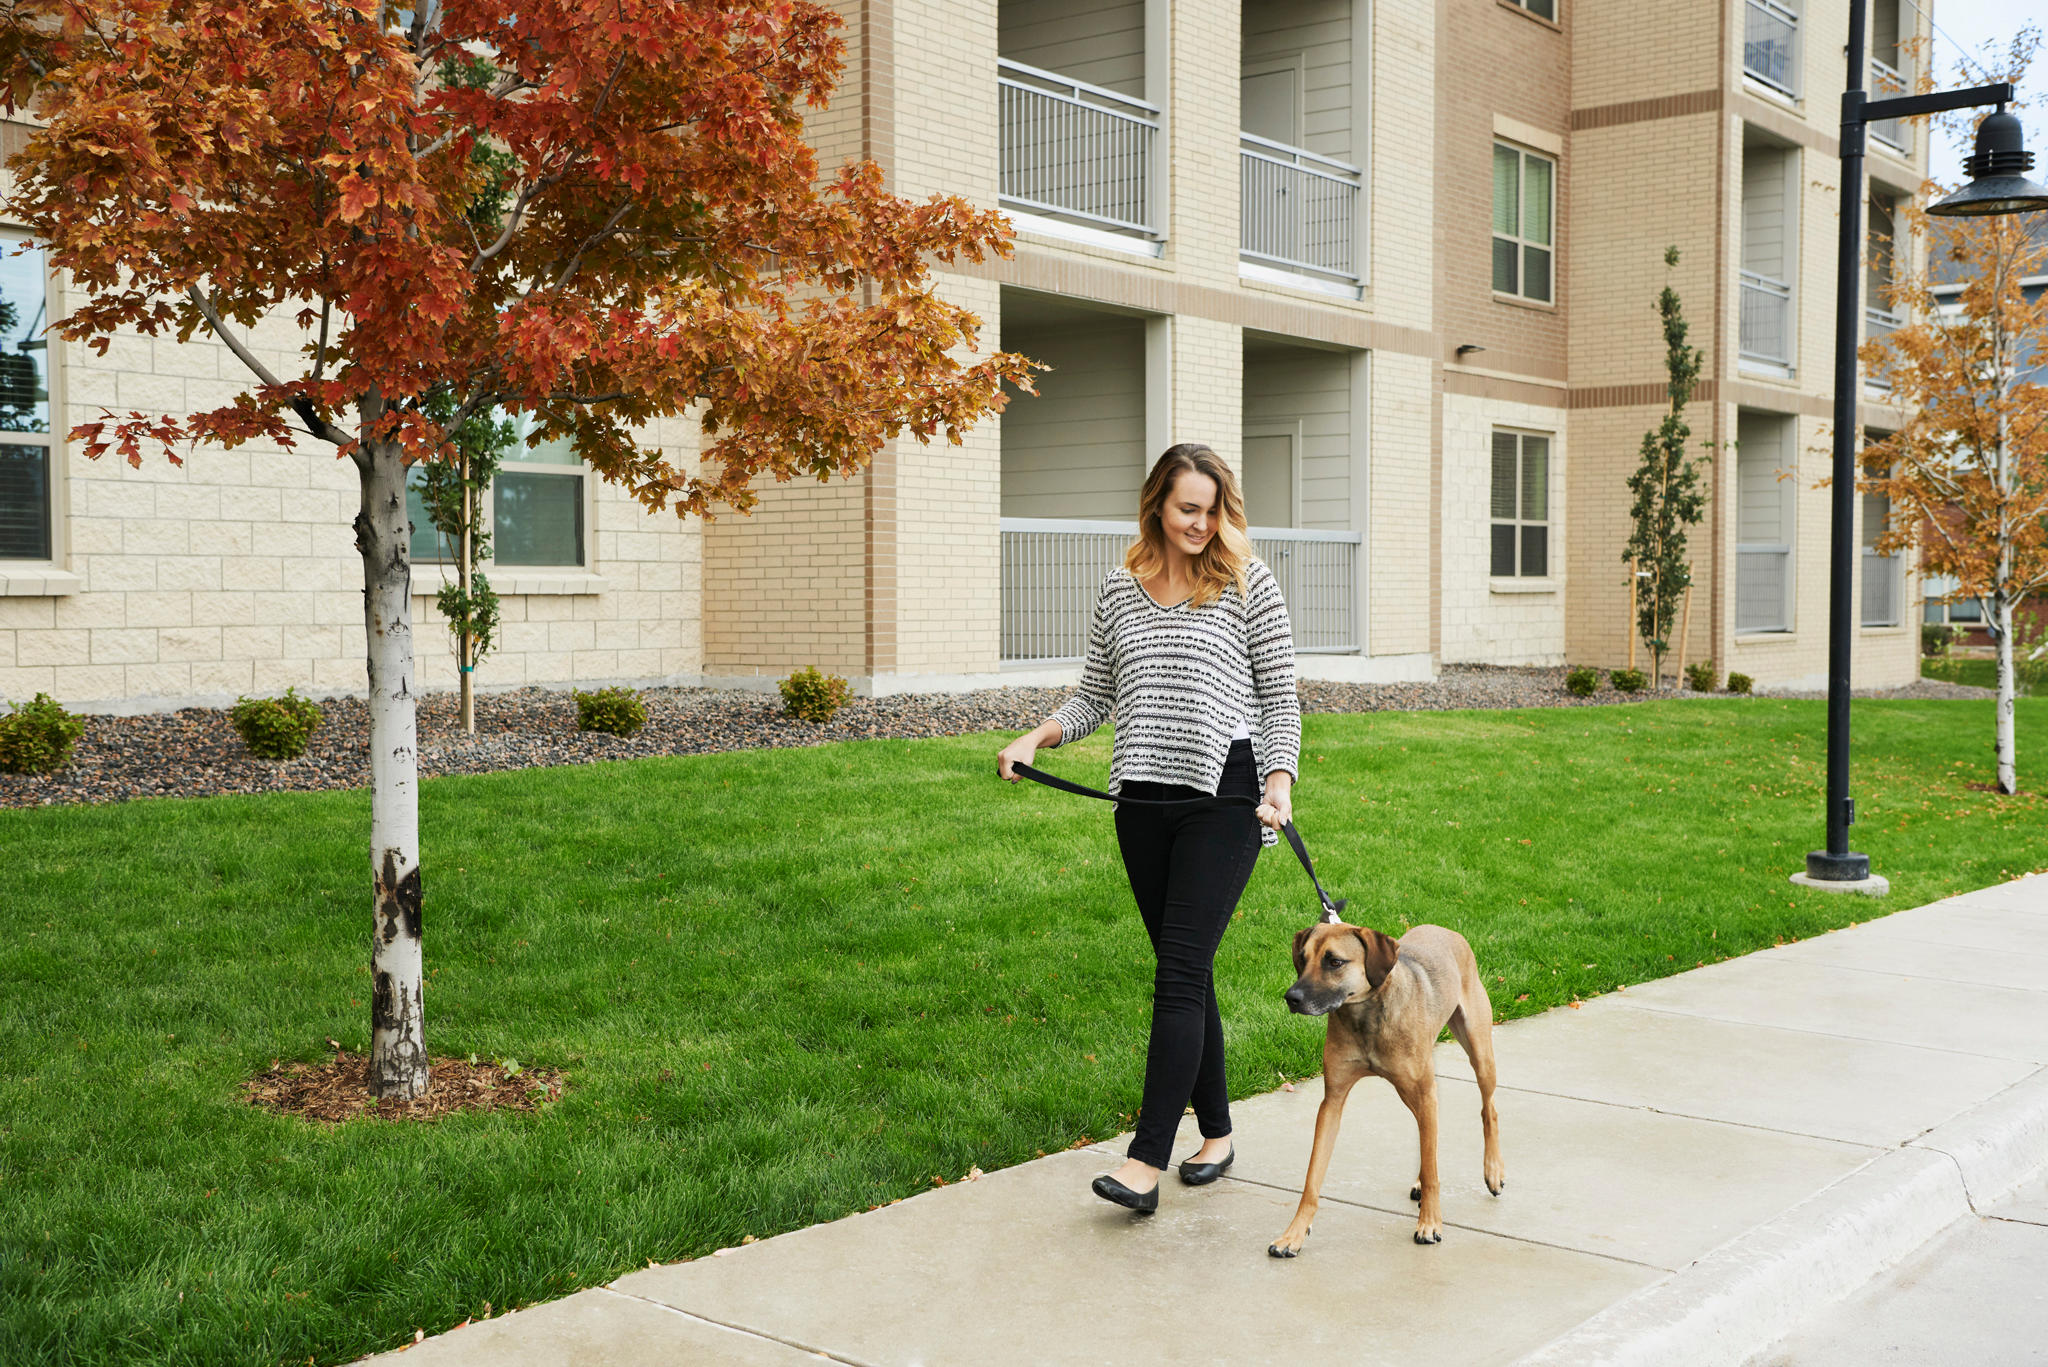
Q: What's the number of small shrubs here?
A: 8